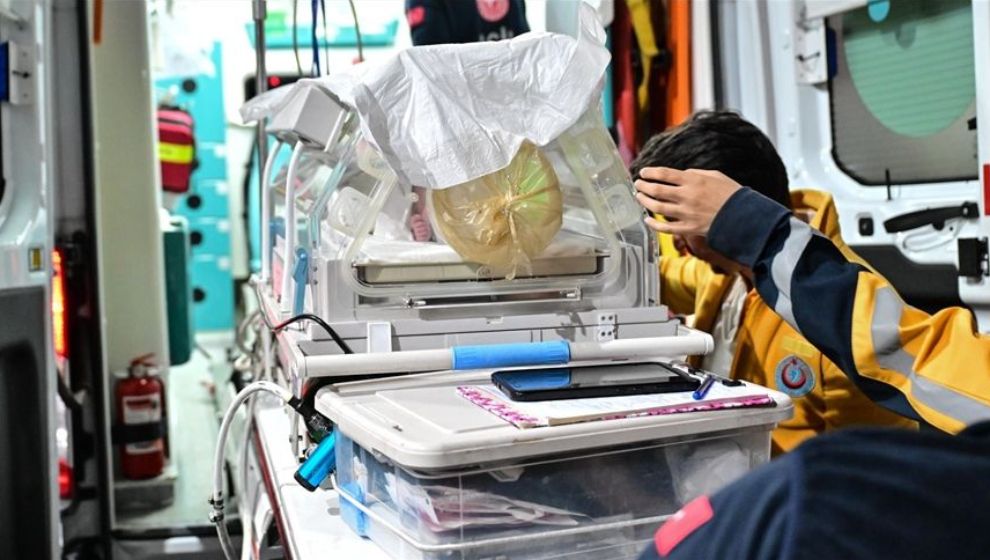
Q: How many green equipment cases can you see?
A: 1